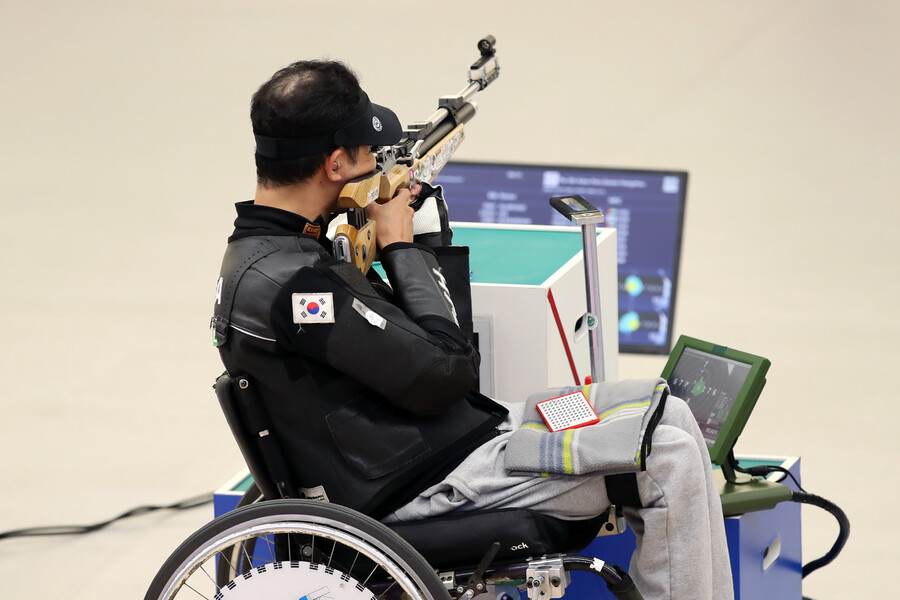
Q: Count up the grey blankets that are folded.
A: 1